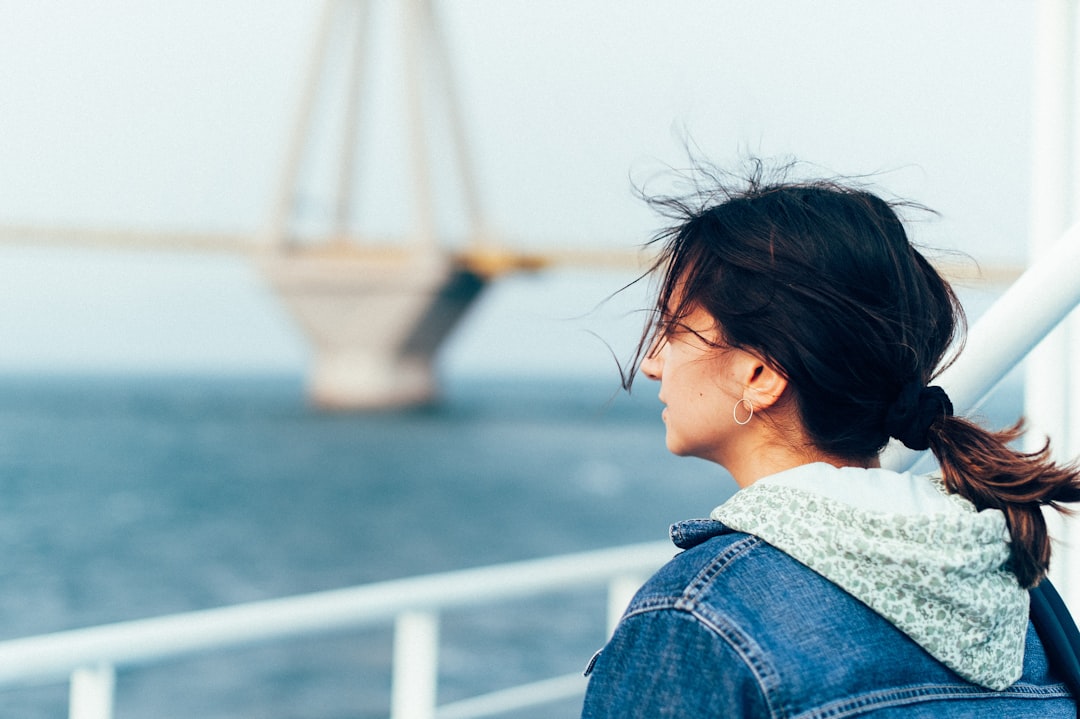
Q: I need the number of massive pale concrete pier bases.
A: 1